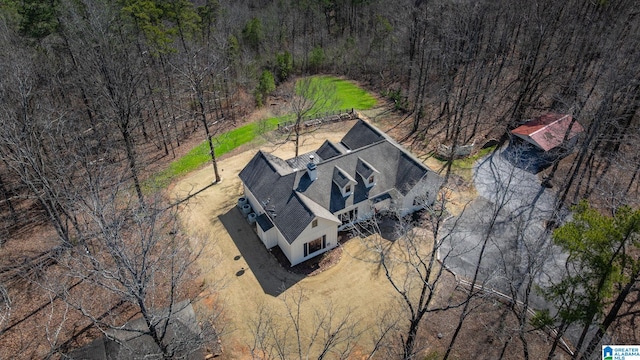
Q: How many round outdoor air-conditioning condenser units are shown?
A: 3